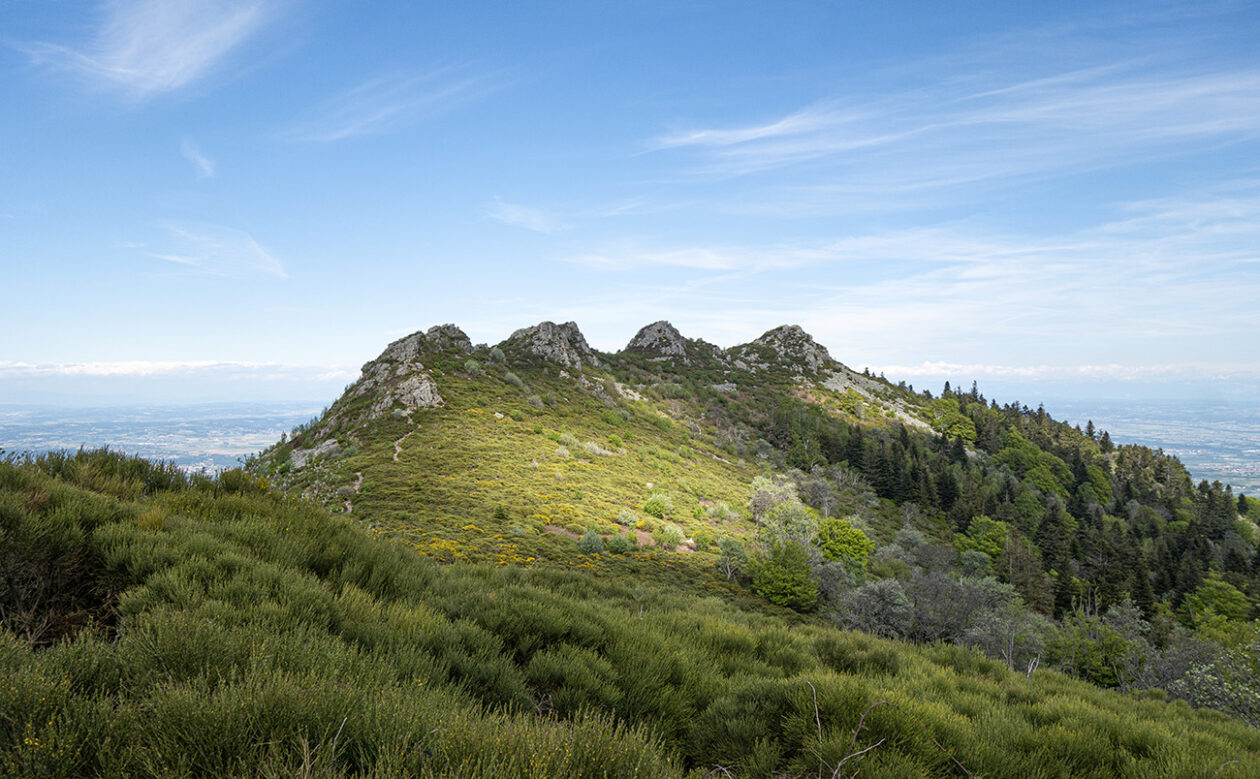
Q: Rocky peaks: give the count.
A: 4